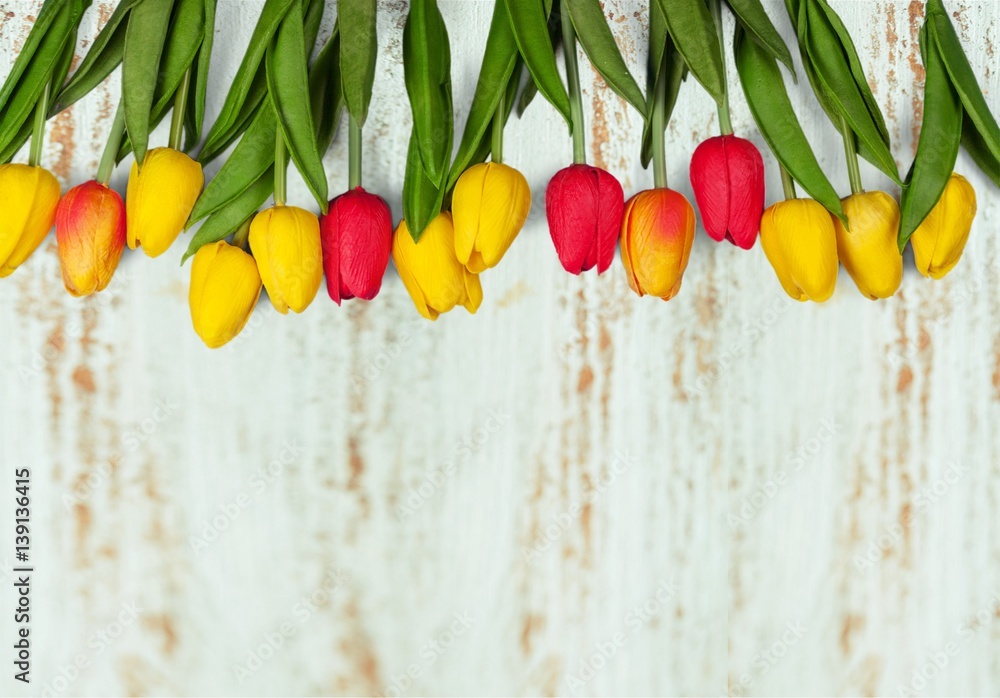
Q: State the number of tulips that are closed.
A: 14